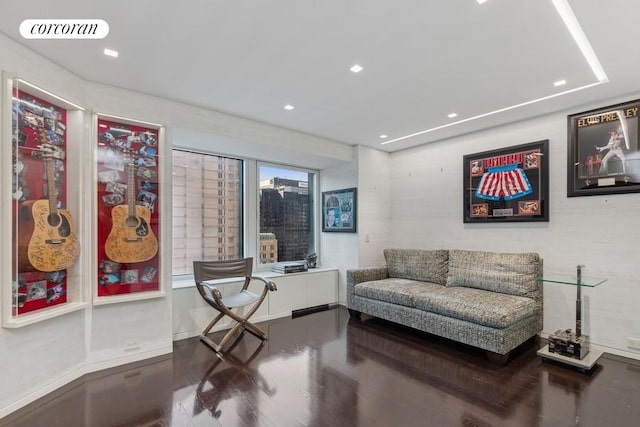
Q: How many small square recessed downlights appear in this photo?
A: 7